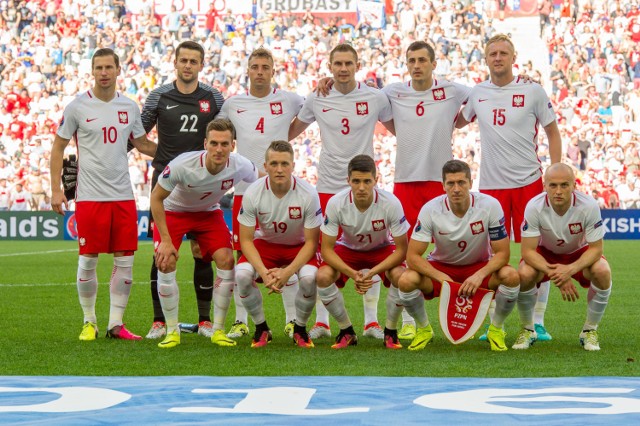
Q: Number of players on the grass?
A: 11